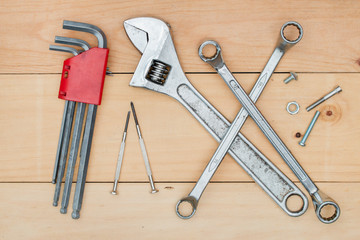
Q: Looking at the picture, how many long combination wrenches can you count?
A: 2